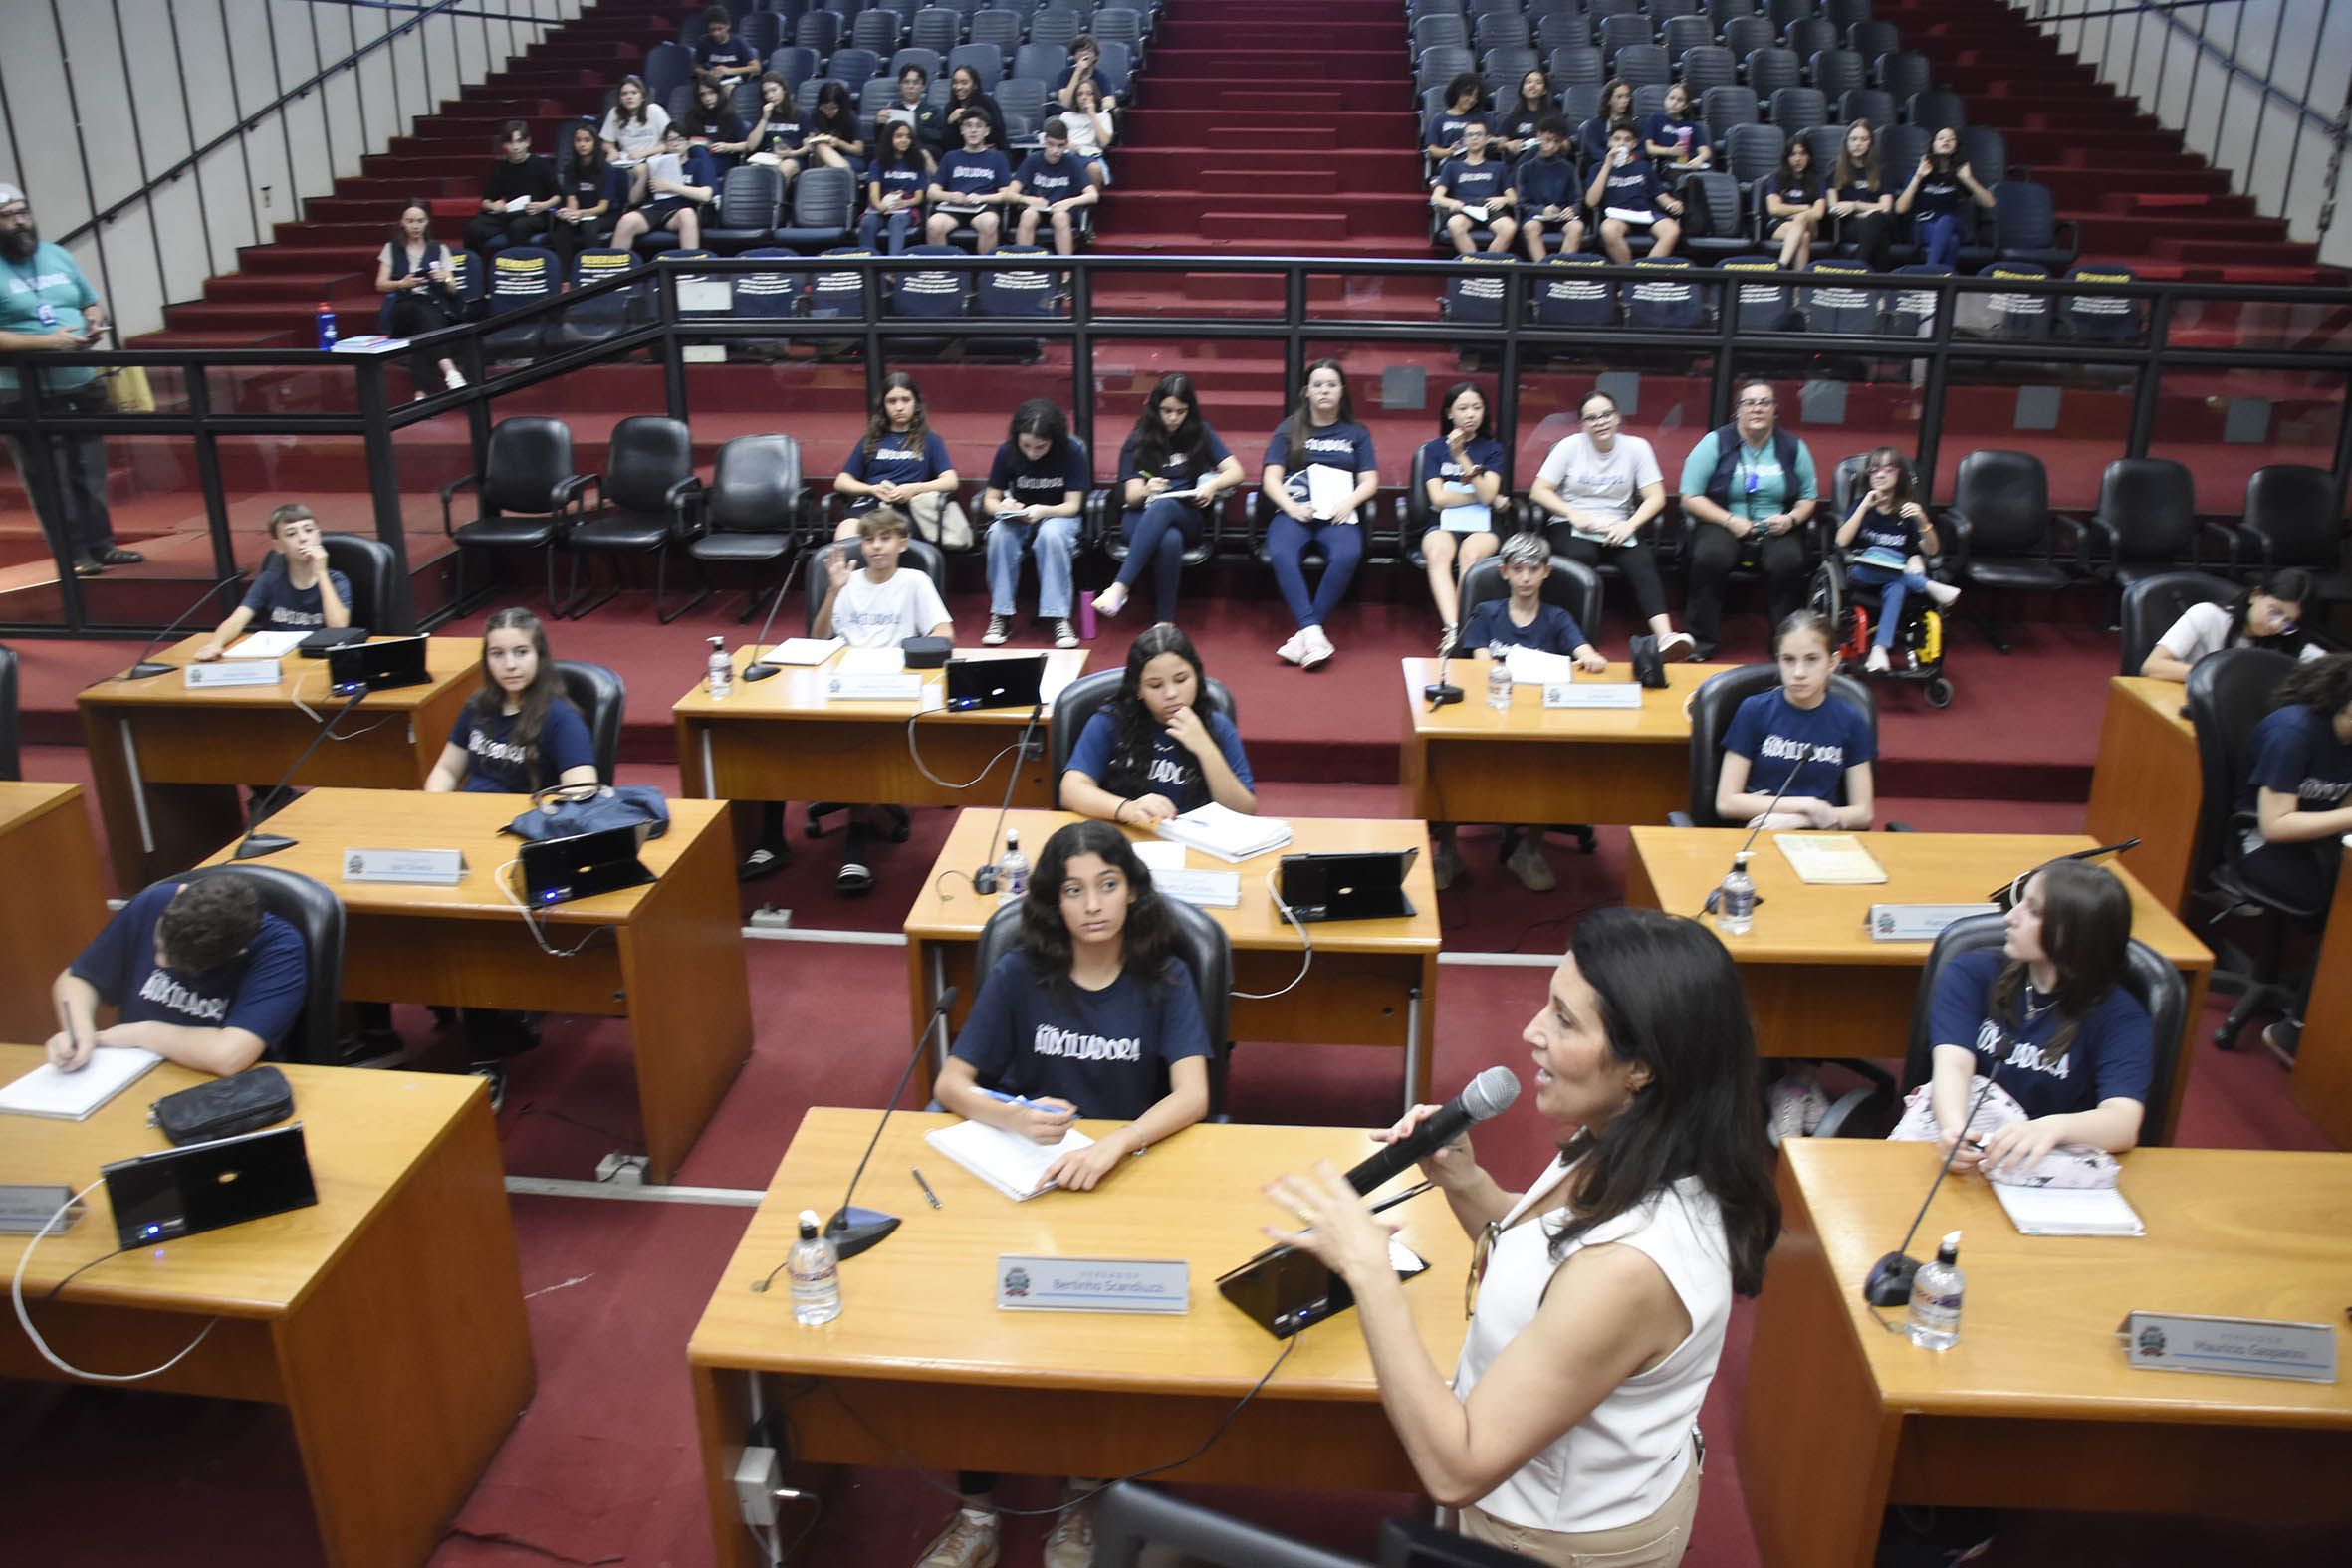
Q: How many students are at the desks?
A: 11